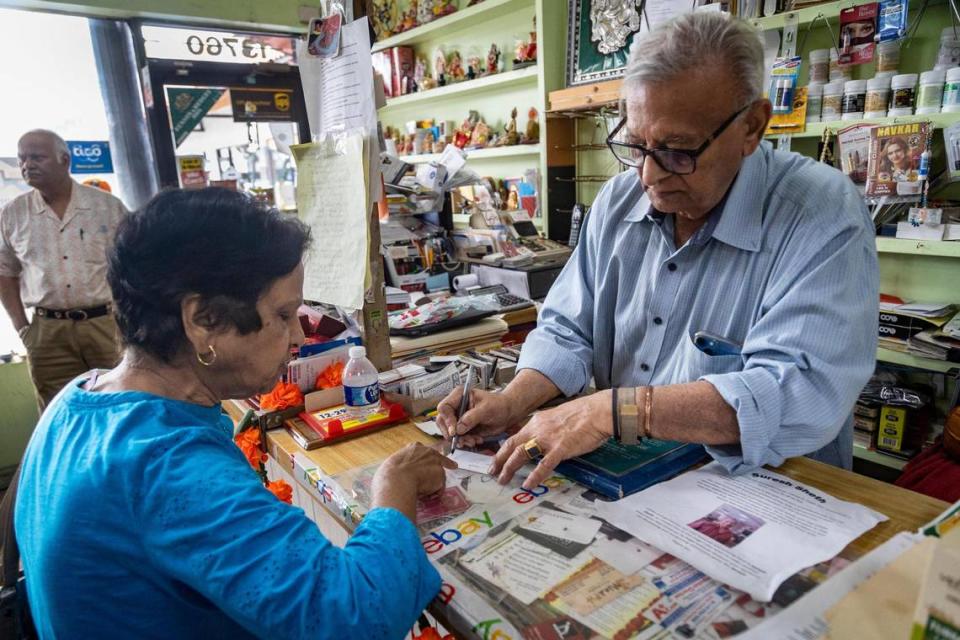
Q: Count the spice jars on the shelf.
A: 11